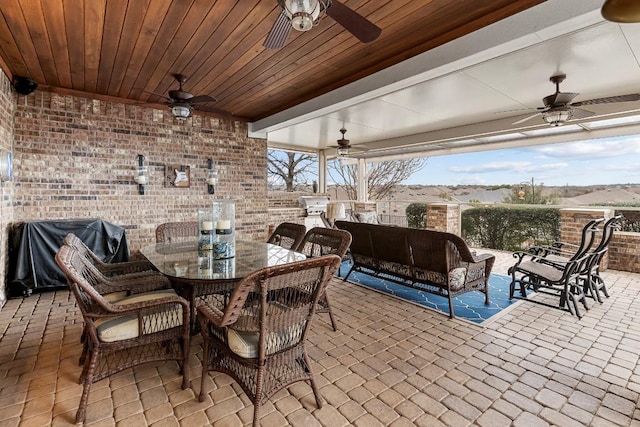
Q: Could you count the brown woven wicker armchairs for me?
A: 6